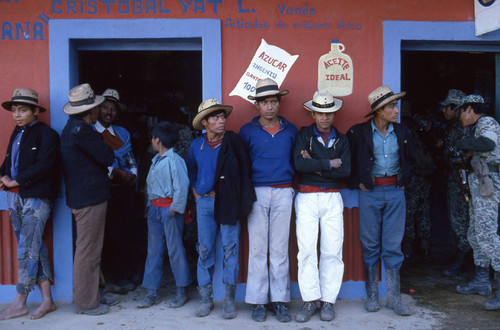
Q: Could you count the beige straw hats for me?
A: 7